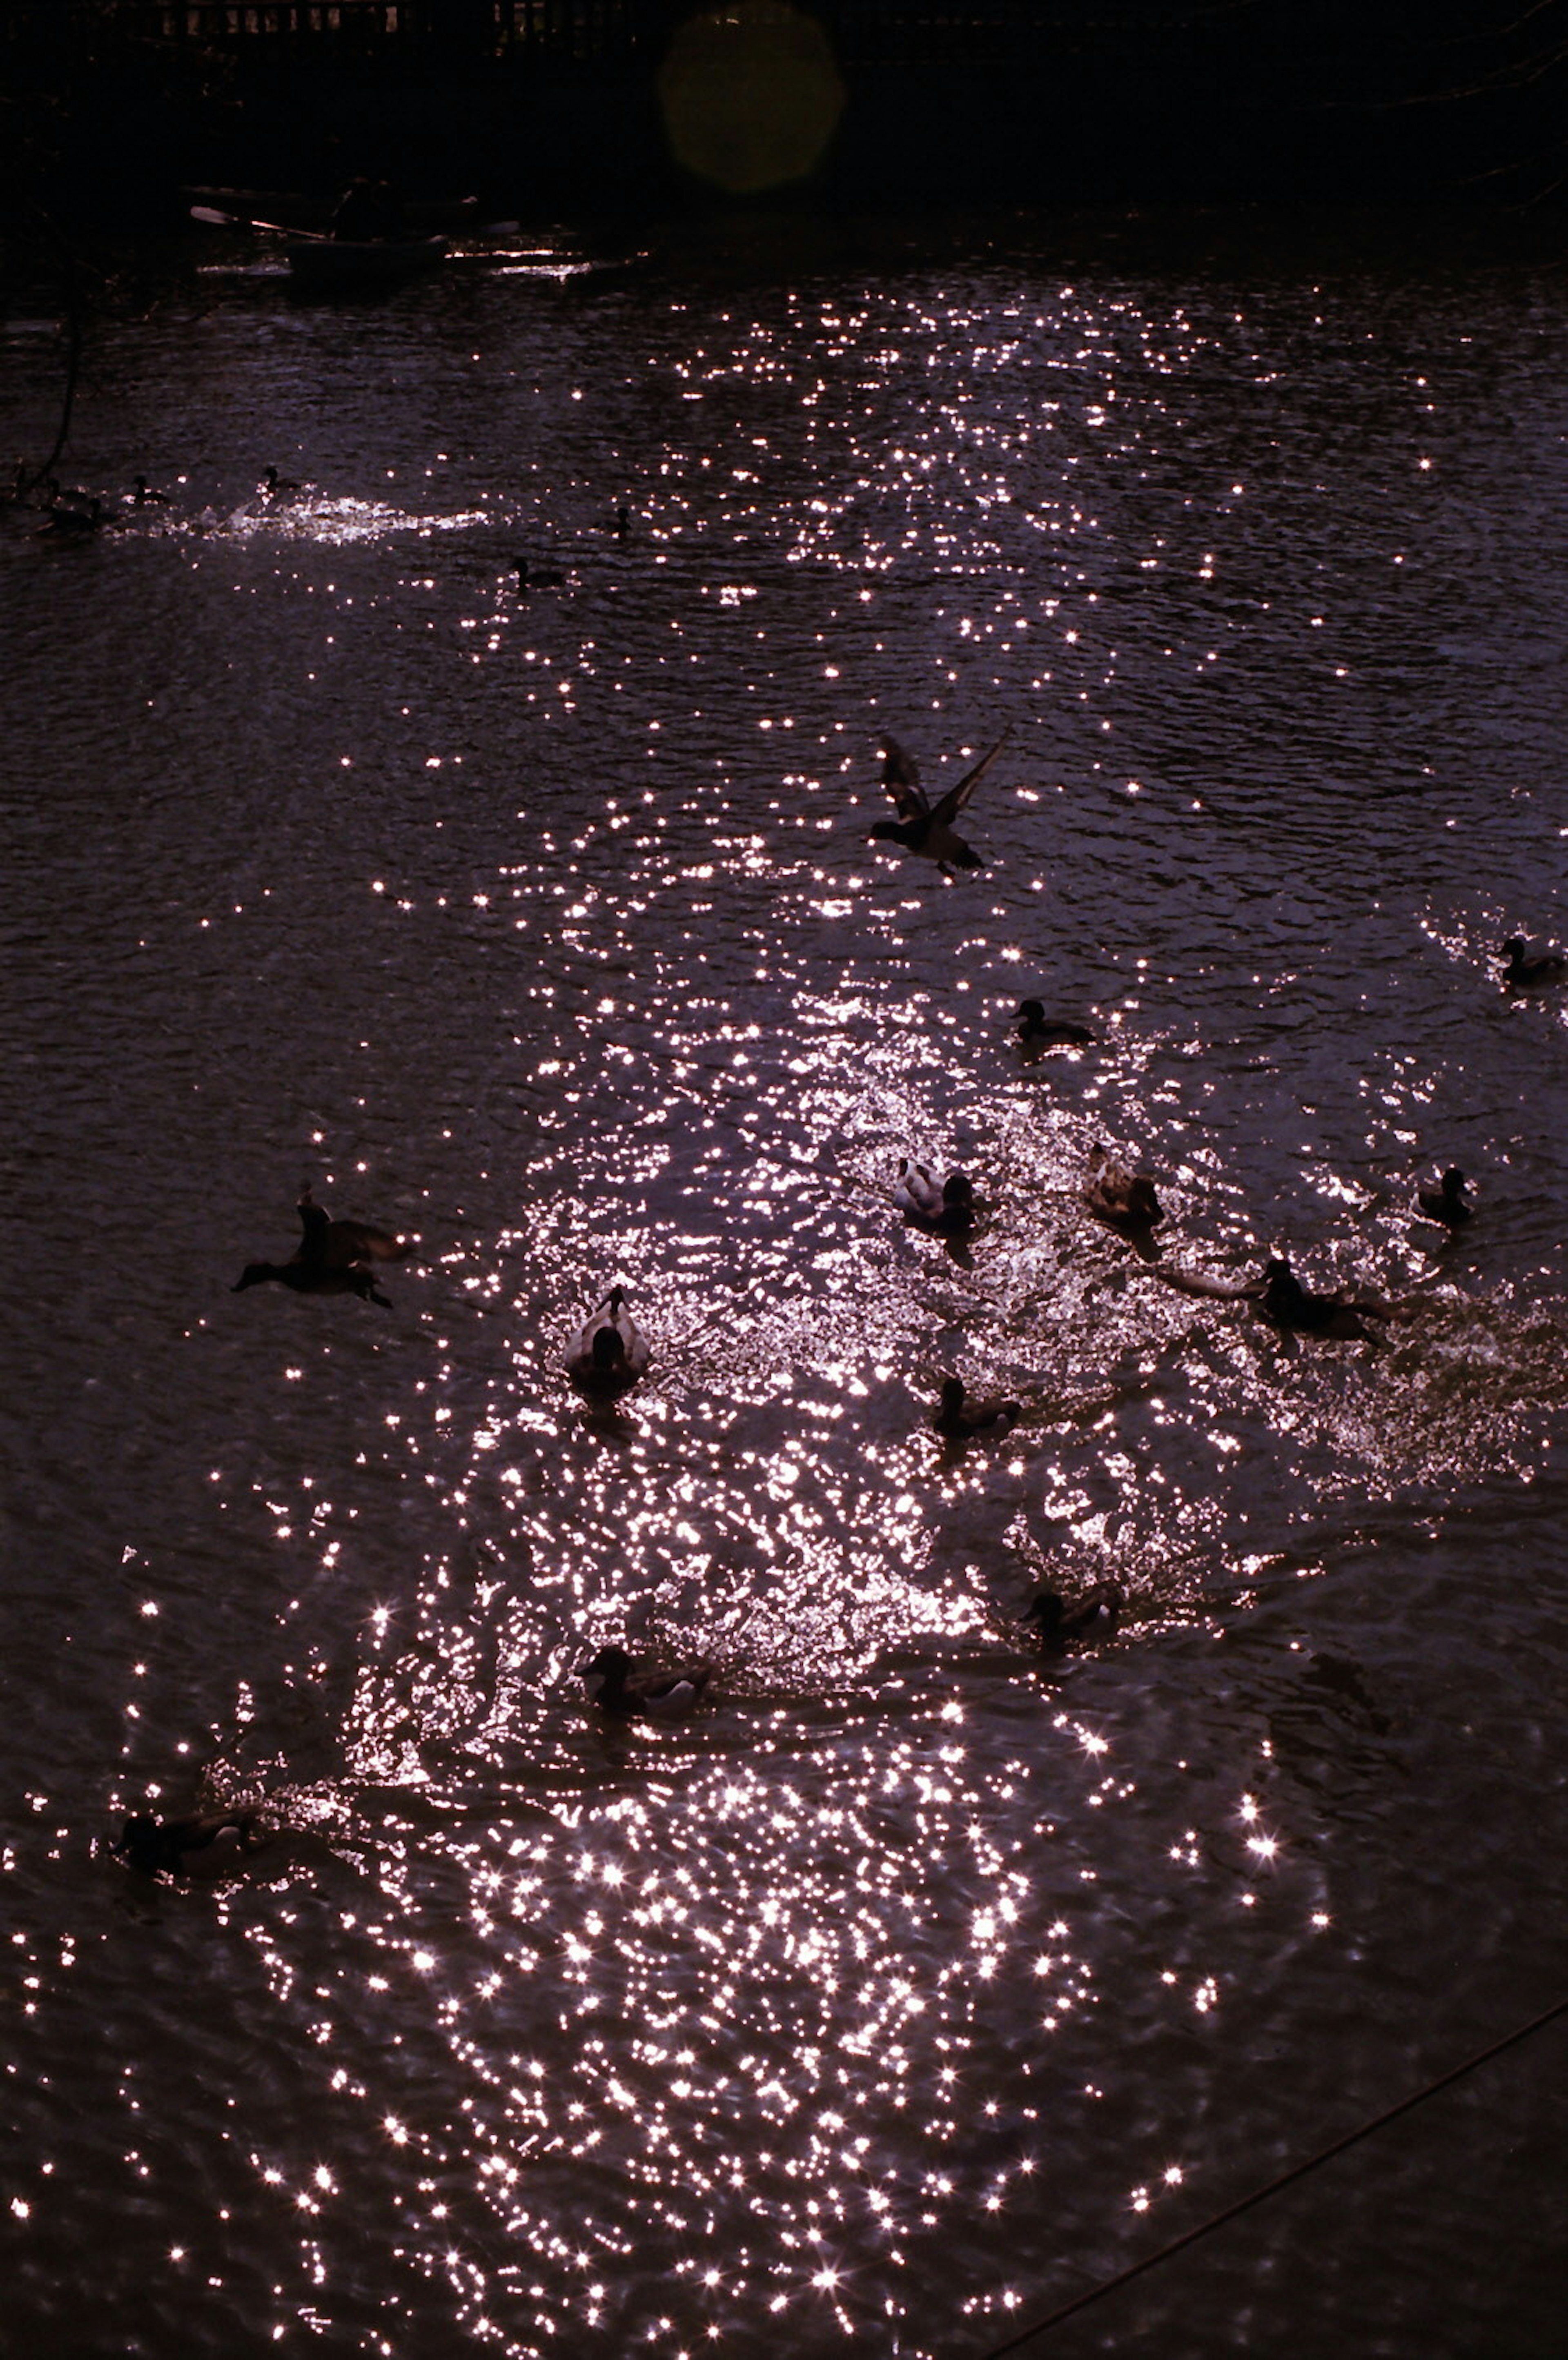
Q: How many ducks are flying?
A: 3